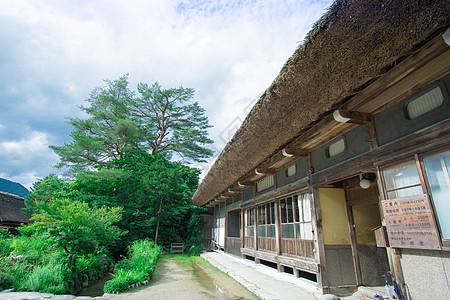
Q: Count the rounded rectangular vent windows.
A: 3